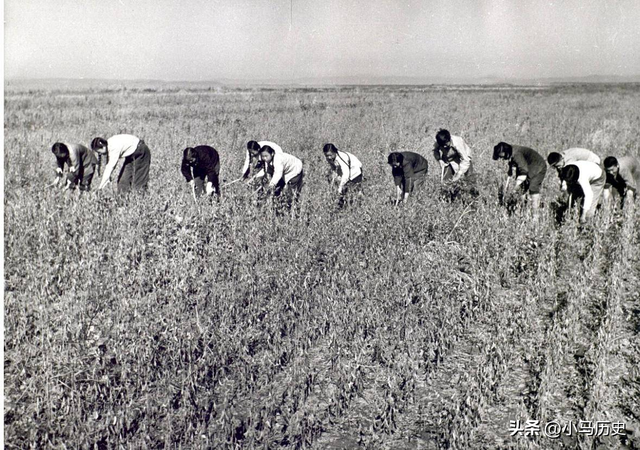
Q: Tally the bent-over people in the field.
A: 12